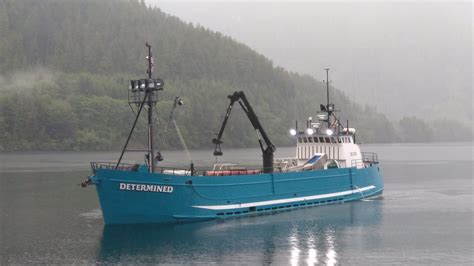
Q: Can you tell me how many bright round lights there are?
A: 3